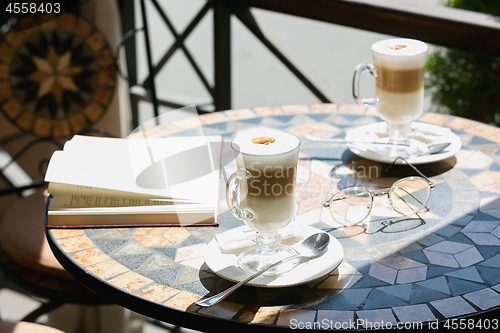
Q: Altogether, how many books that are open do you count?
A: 1